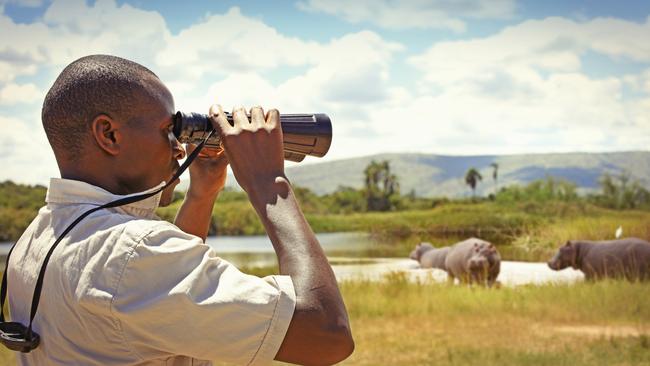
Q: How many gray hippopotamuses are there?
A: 3